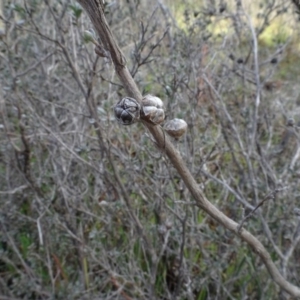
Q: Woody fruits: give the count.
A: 3